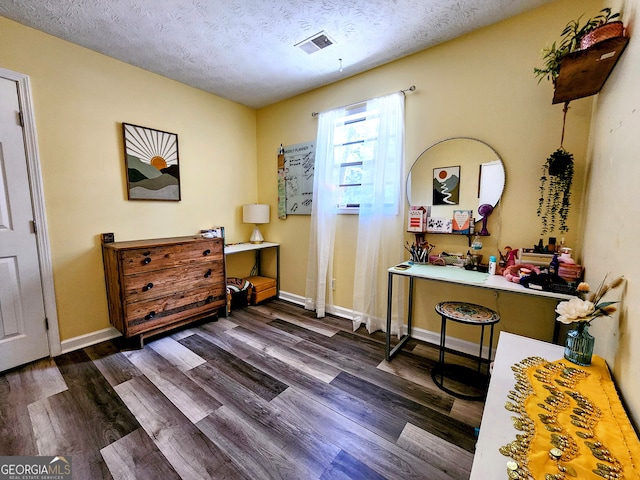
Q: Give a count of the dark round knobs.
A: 6